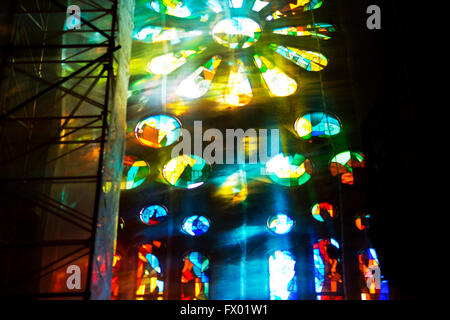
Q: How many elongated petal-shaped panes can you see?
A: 12